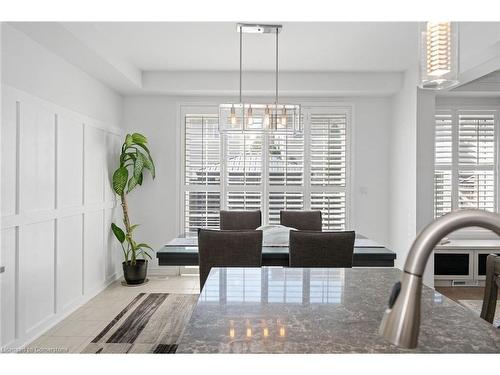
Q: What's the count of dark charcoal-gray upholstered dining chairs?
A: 4